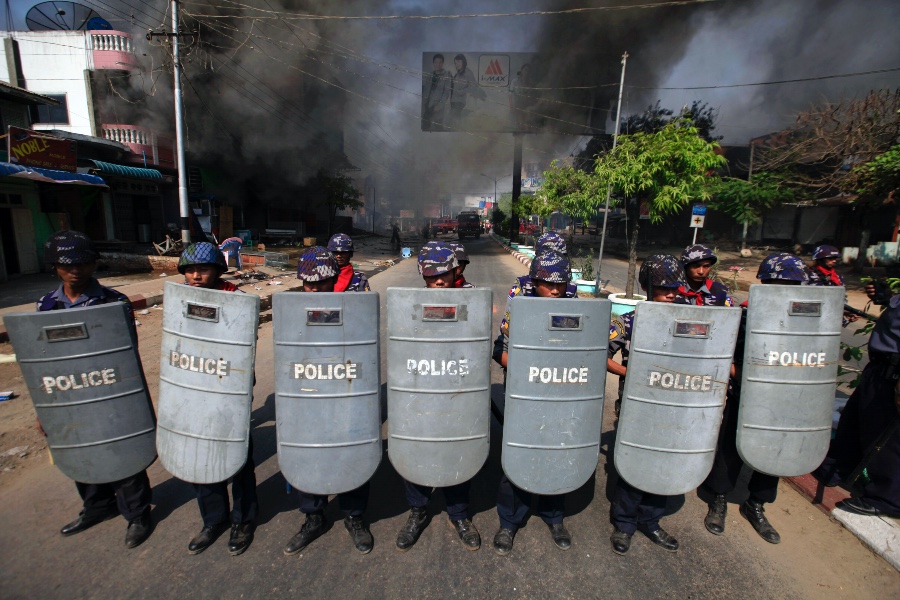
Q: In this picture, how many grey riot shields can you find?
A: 7